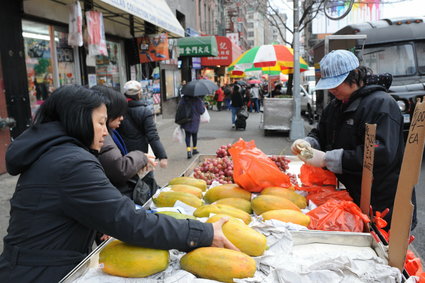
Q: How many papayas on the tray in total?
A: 13